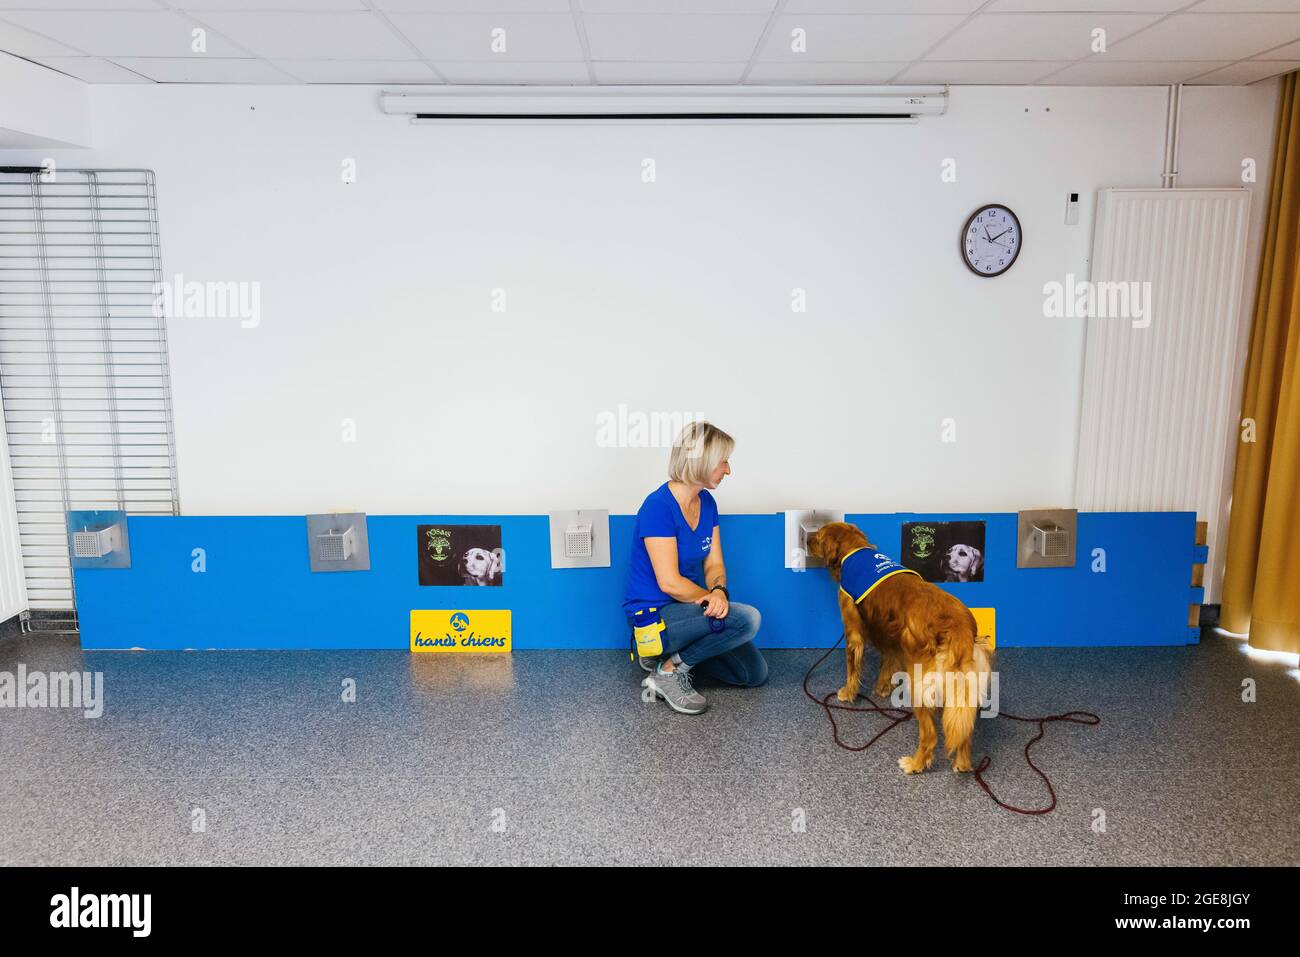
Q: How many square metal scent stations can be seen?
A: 5